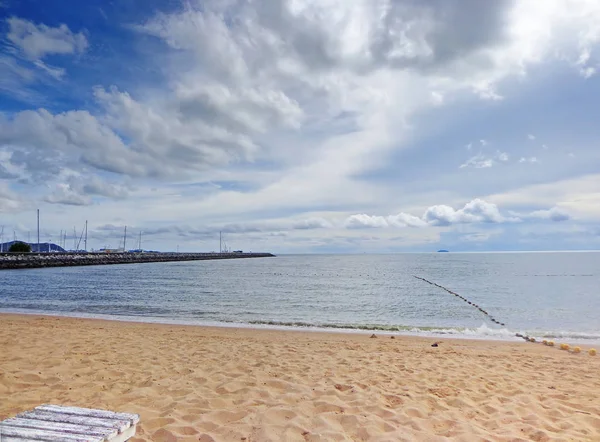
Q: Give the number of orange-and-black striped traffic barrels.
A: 0